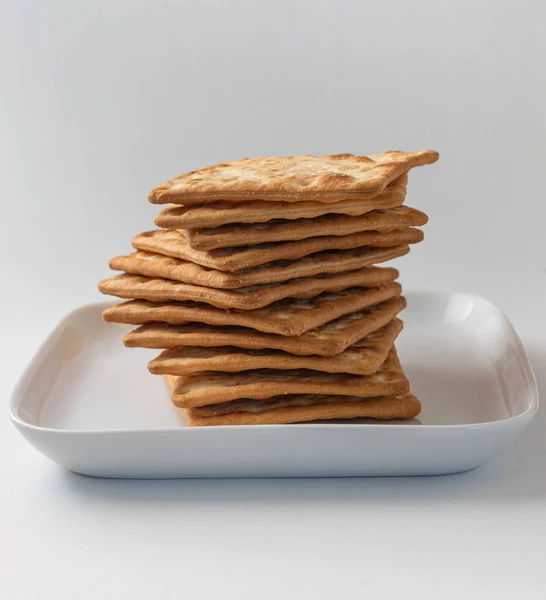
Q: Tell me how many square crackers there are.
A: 11